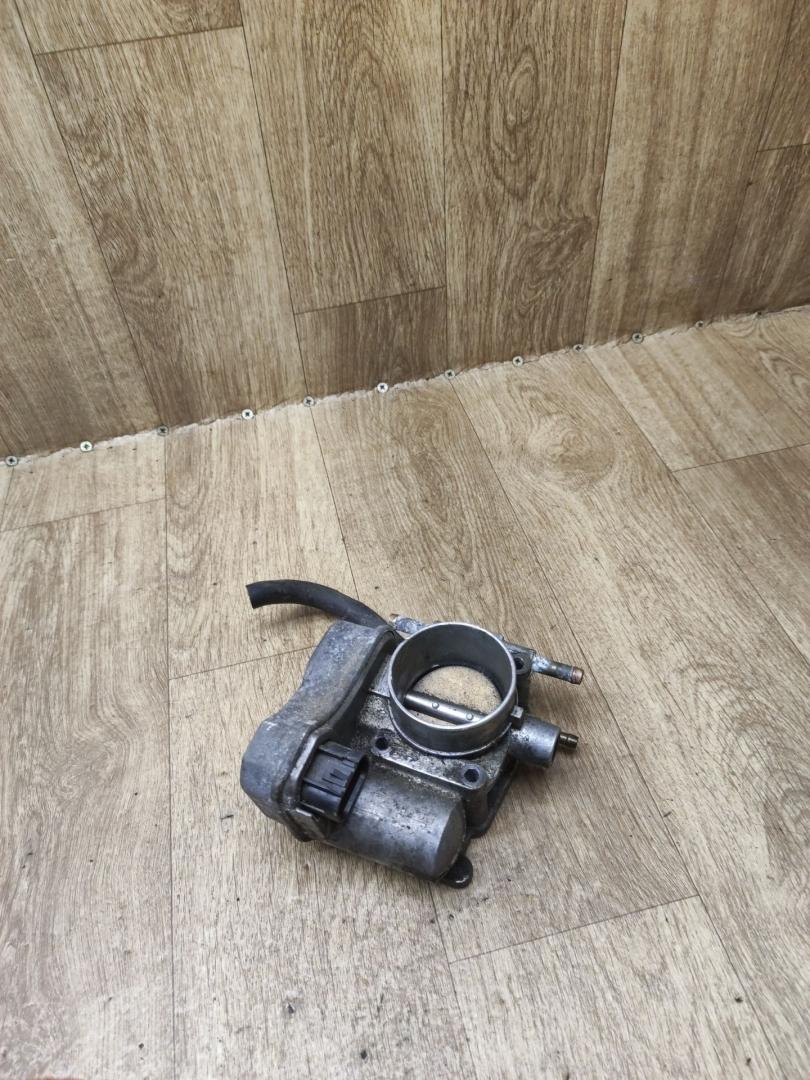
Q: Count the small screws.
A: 12